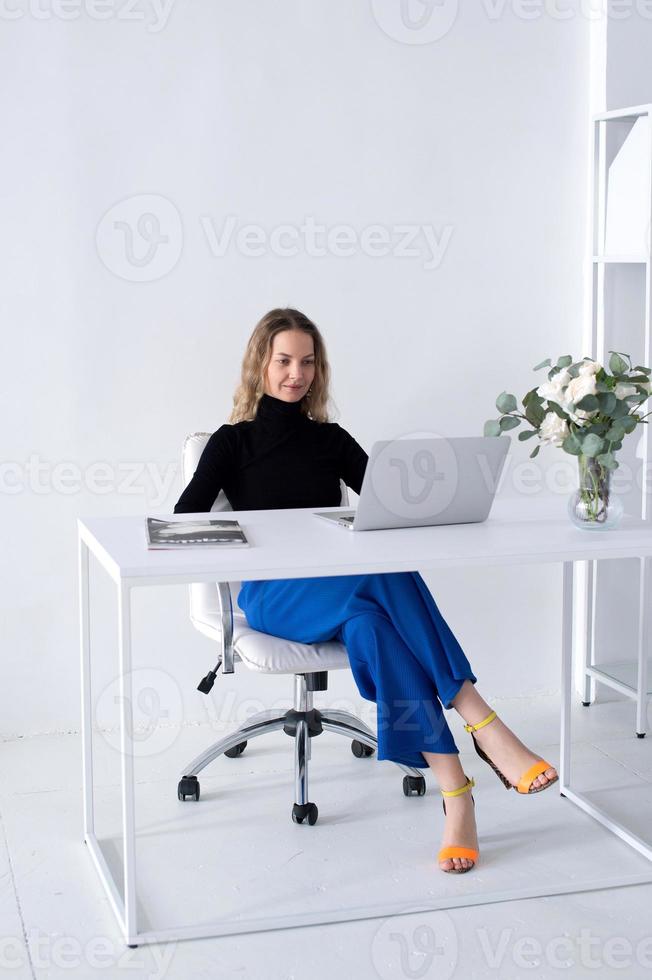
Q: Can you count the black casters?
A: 5